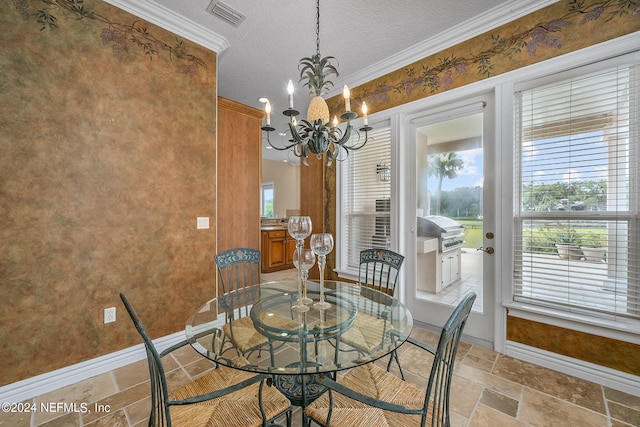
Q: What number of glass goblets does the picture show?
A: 3